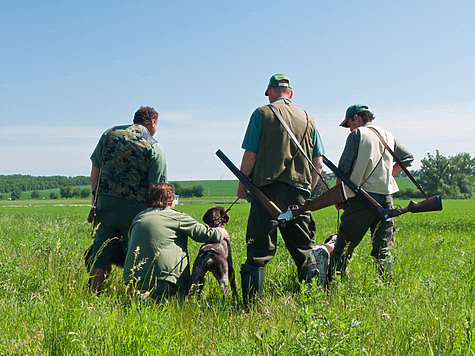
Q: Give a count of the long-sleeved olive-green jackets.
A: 1